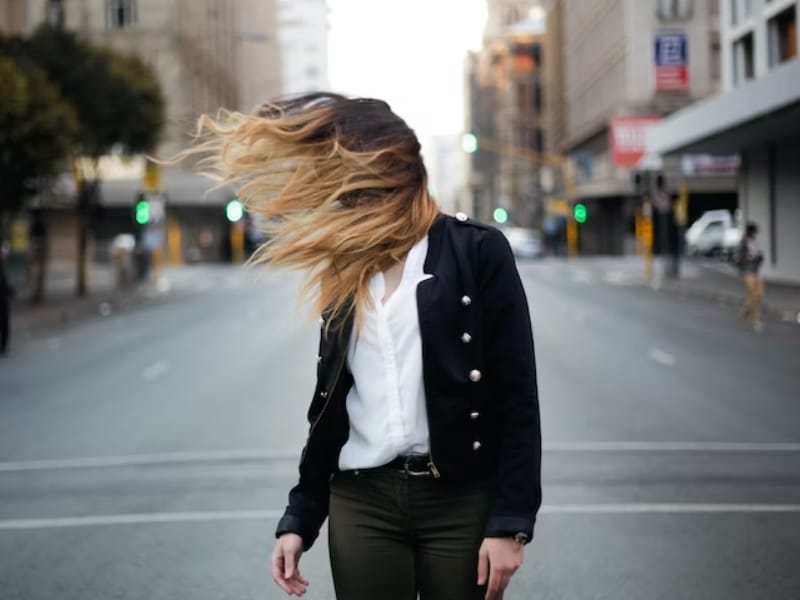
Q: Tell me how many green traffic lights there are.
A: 5